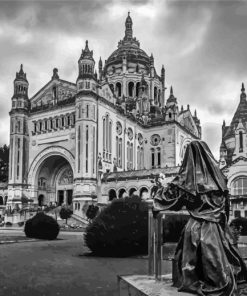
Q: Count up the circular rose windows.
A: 4